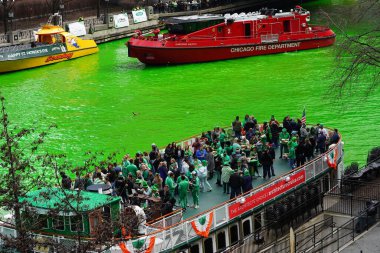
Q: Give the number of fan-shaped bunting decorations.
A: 3